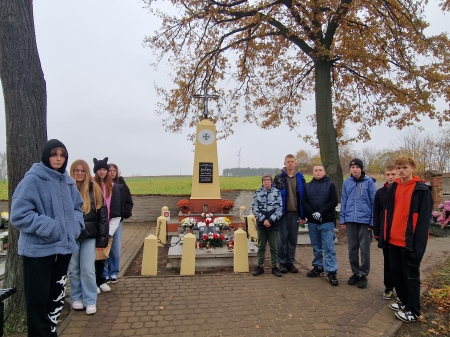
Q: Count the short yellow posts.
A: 7